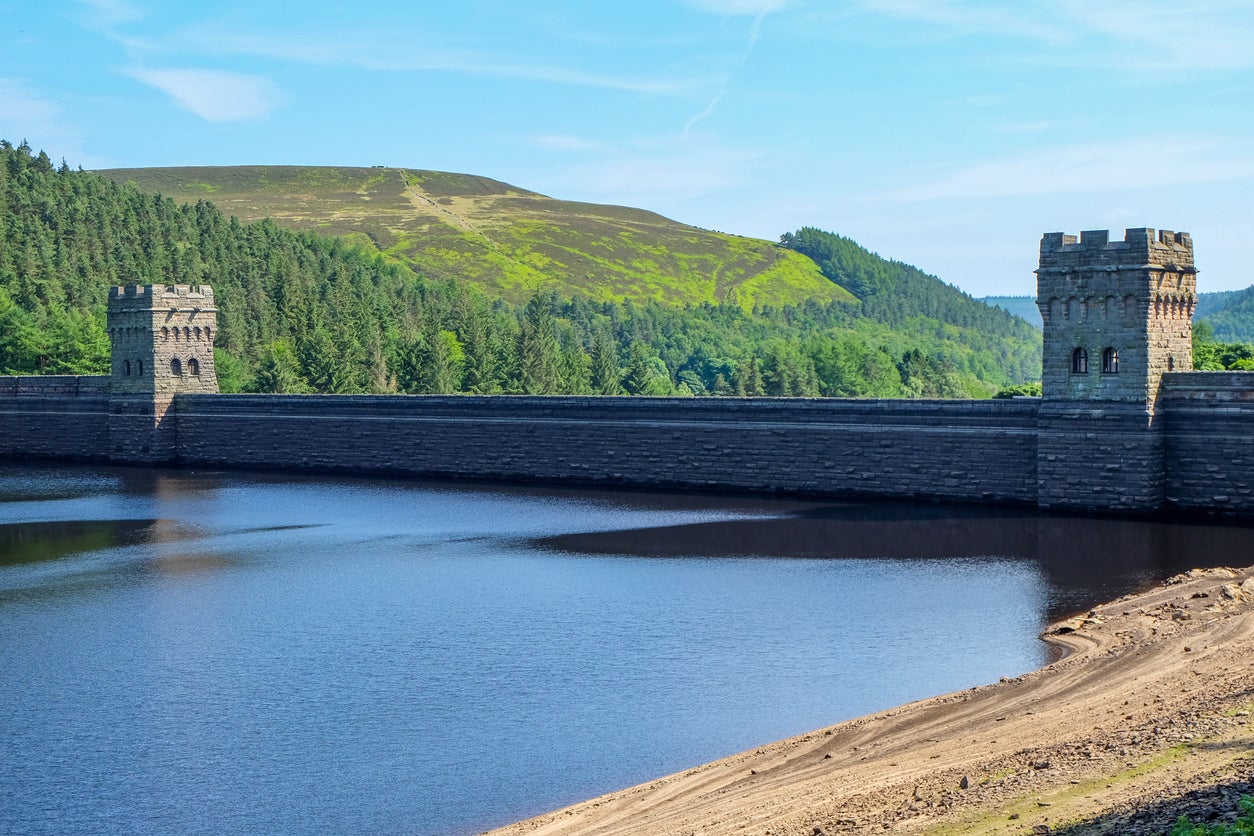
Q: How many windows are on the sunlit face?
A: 2